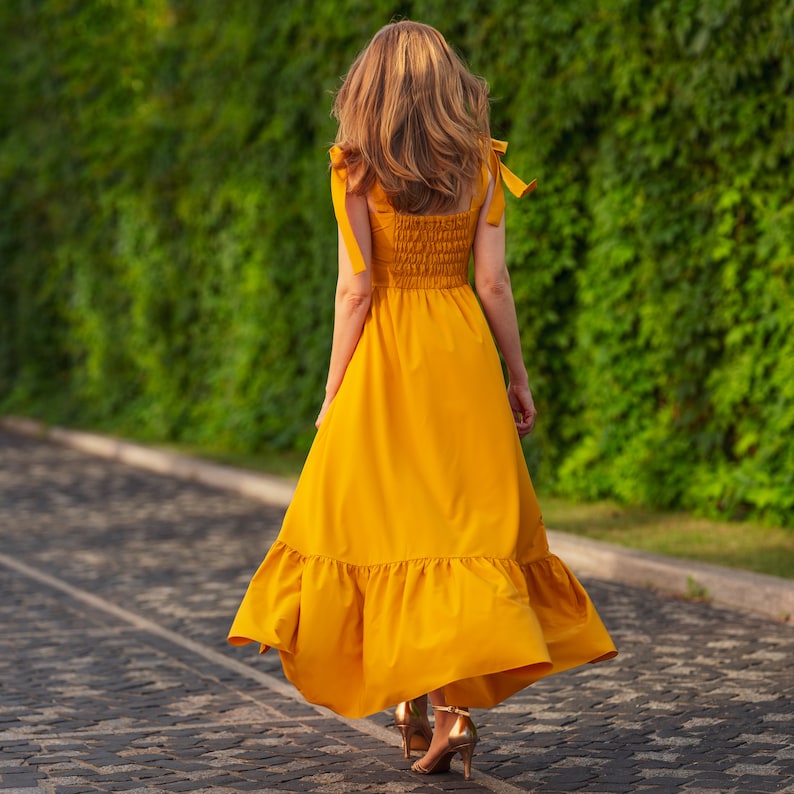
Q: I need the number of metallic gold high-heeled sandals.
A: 2